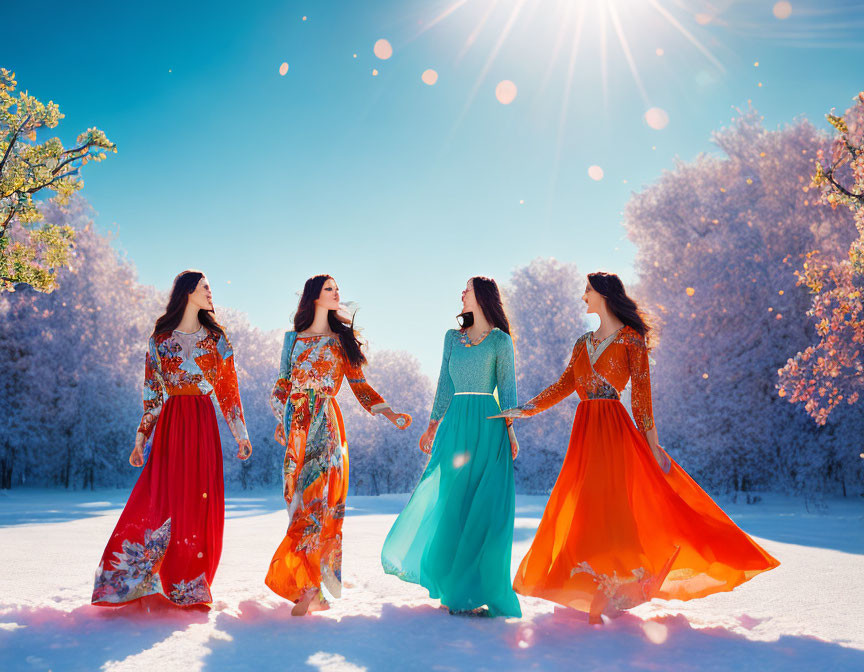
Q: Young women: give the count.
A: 4